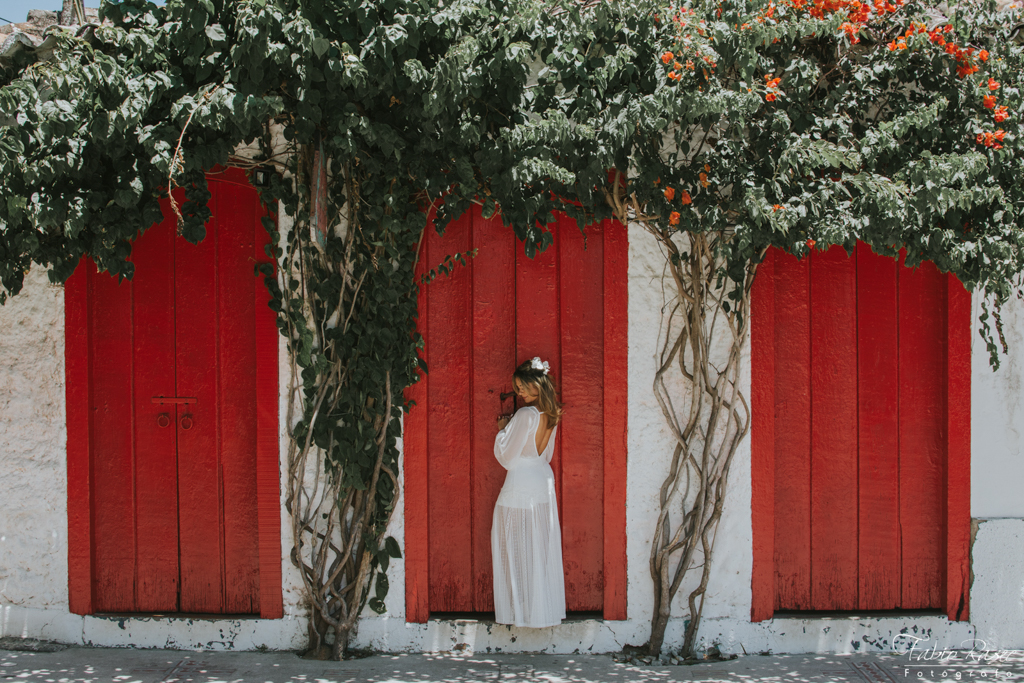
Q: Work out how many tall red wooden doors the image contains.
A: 3